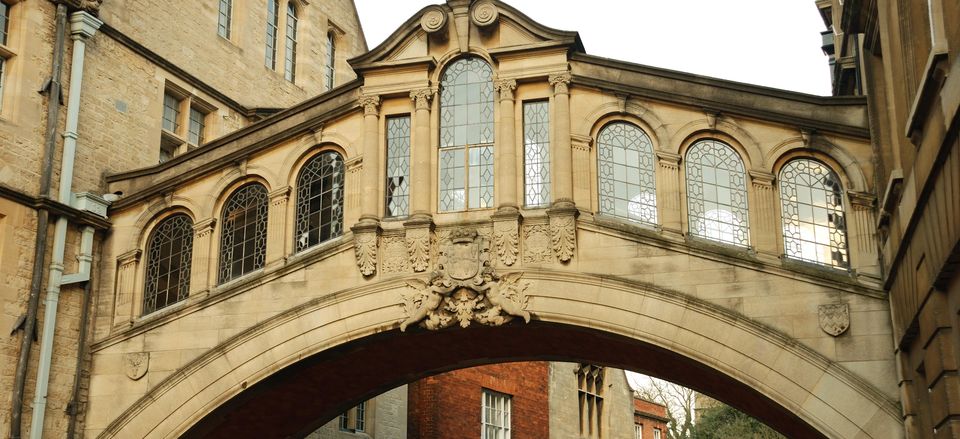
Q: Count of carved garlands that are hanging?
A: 4